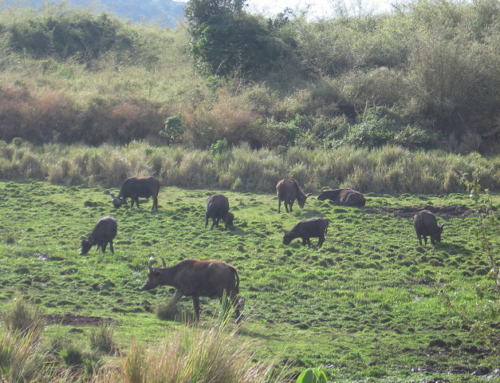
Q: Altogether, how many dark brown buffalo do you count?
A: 8